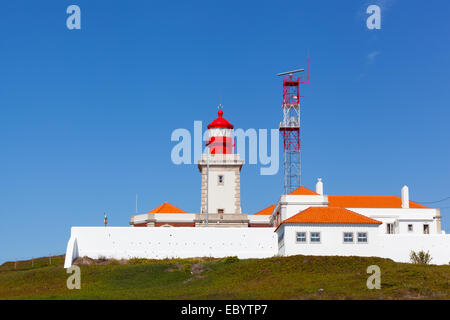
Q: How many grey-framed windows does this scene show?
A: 4